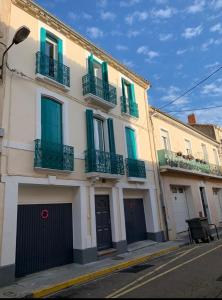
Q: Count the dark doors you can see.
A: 3